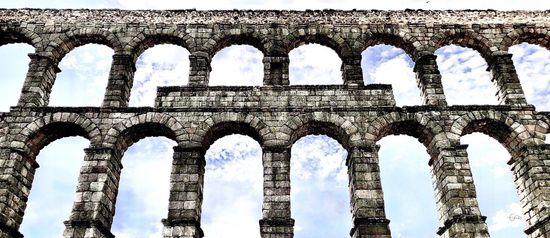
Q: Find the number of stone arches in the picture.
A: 14